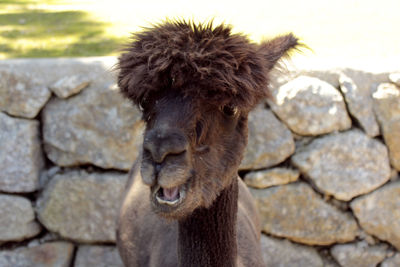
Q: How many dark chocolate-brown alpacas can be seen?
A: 1